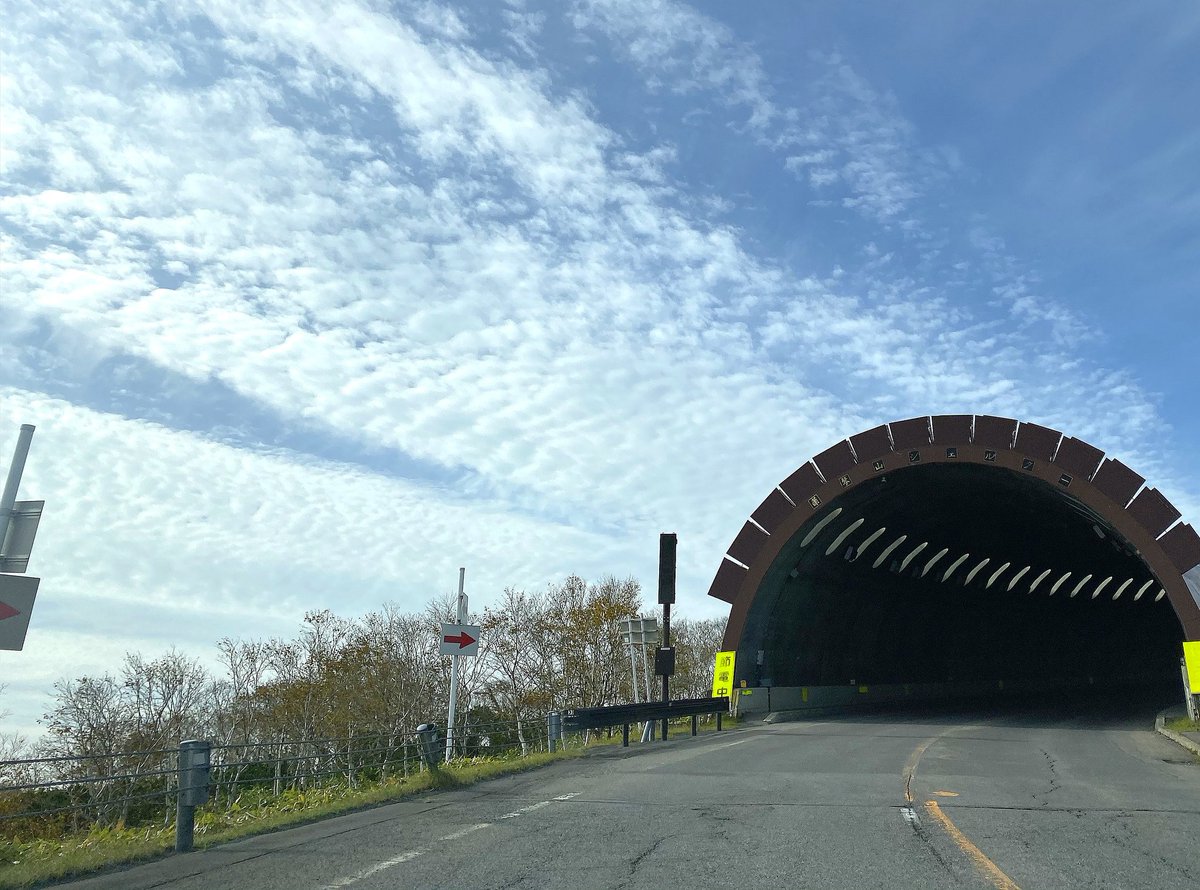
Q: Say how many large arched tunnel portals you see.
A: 1